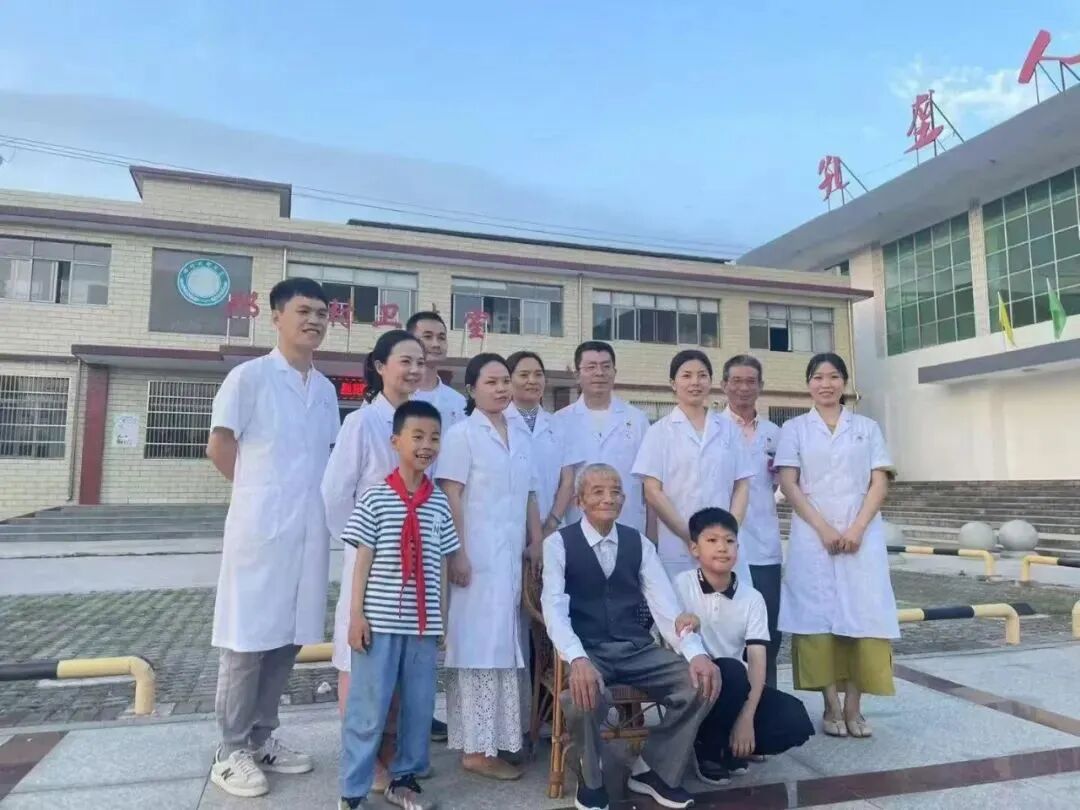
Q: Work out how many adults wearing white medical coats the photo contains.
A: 9